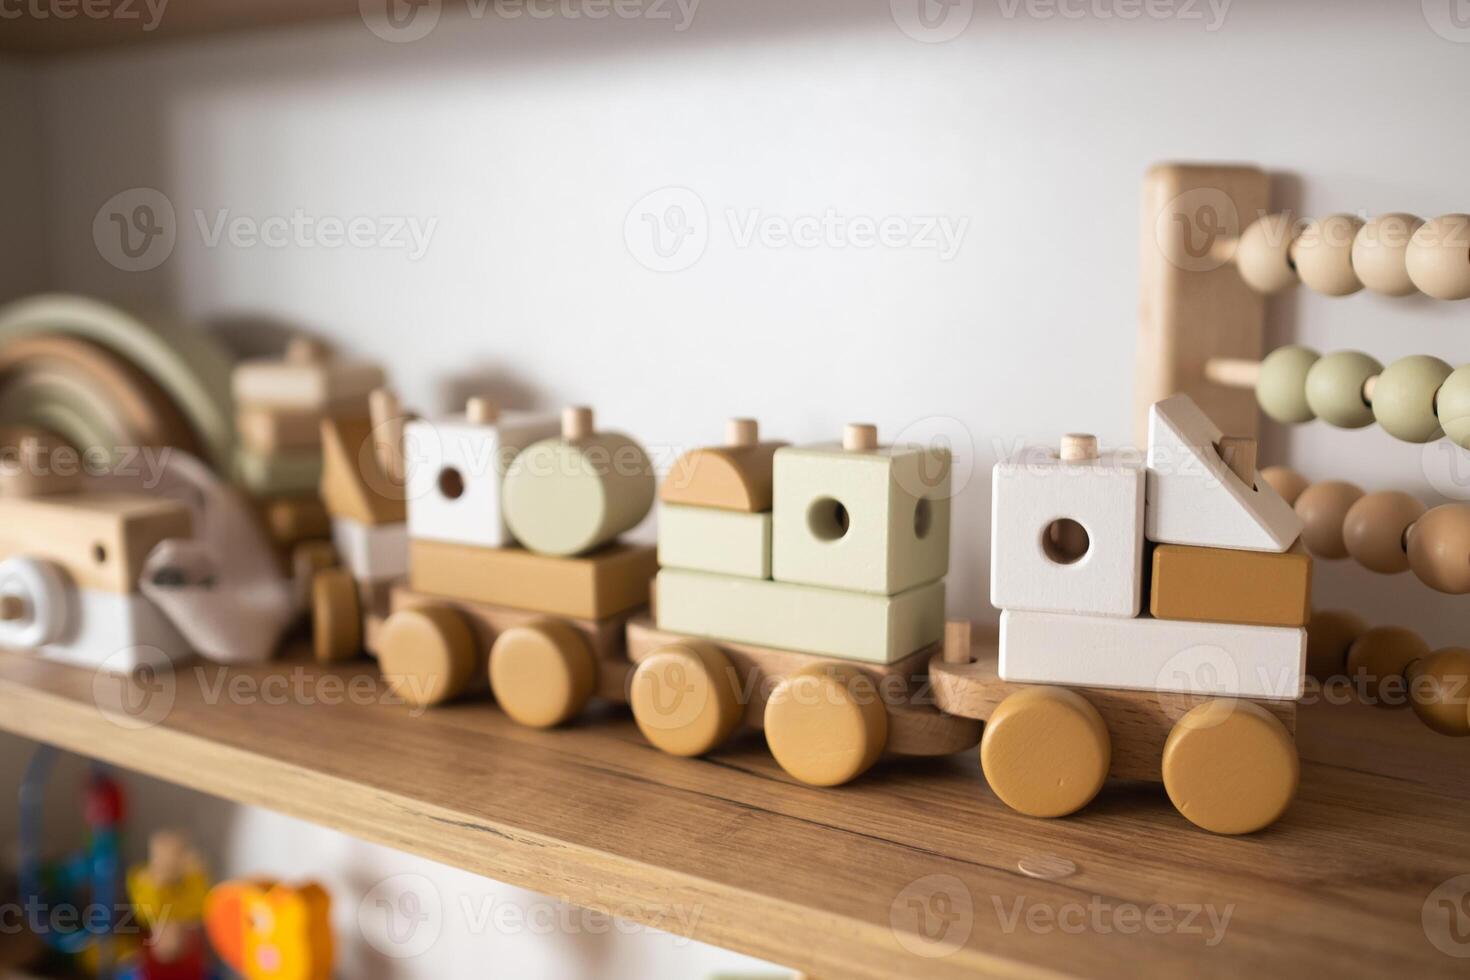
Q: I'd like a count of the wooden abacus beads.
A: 15